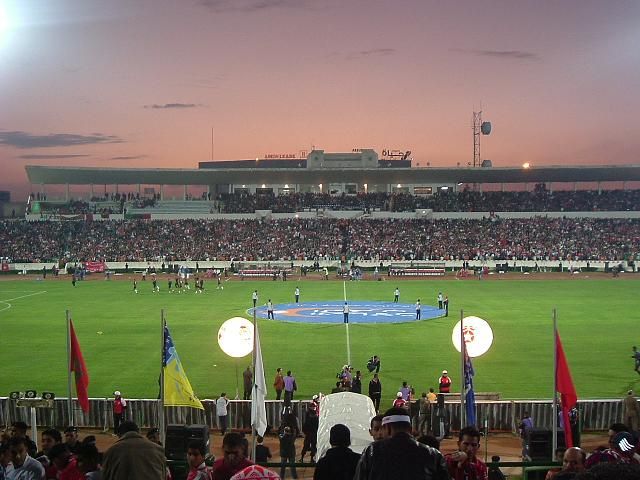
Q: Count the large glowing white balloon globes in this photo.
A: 2